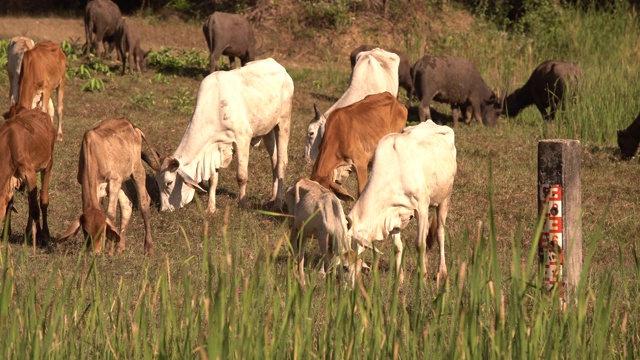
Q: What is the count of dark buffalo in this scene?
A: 7